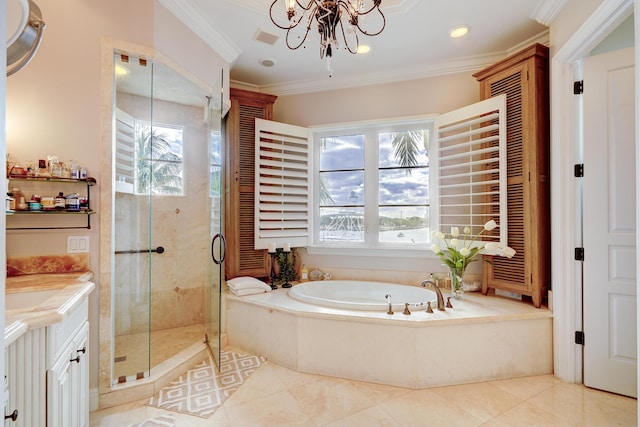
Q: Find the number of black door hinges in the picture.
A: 4